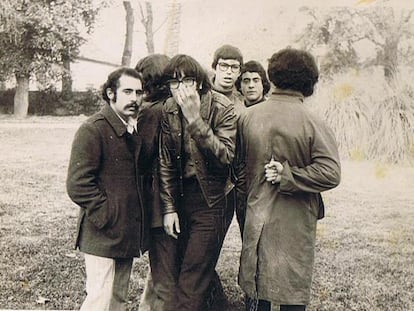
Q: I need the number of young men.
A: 6